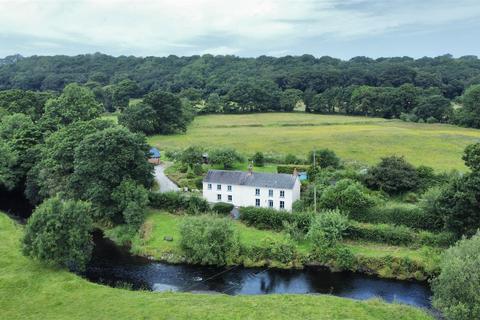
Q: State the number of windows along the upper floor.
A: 6